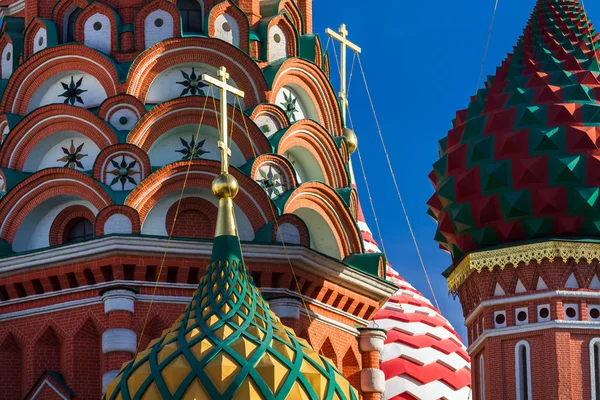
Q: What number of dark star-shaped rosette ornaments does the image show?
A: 7